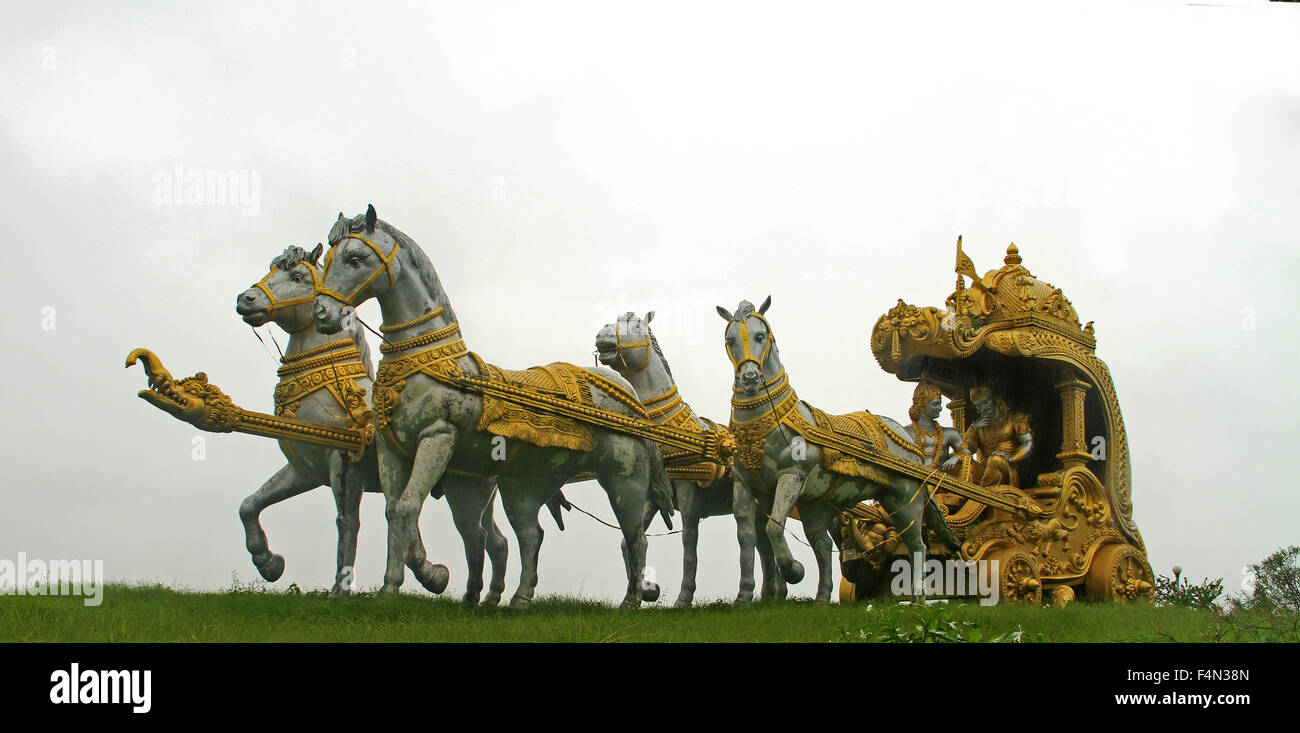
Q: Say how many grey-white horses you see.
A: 4